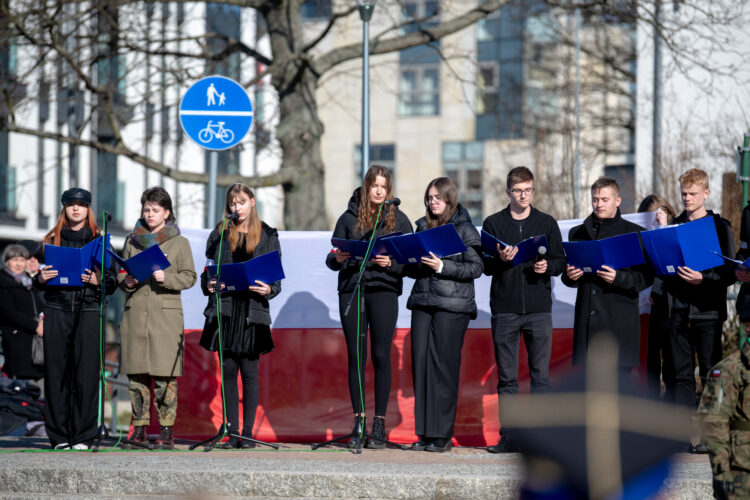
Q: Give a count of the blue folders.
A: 9